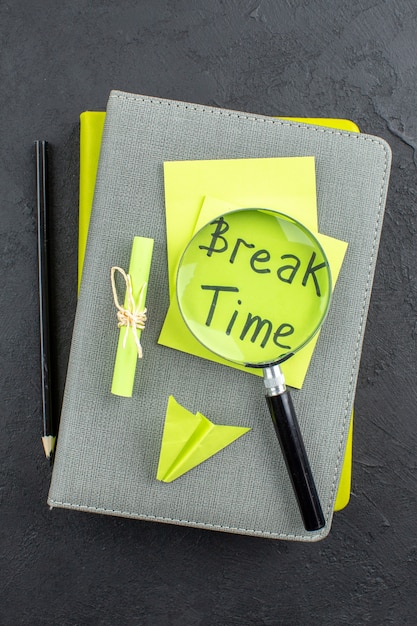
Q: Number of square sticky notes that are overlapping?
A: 2